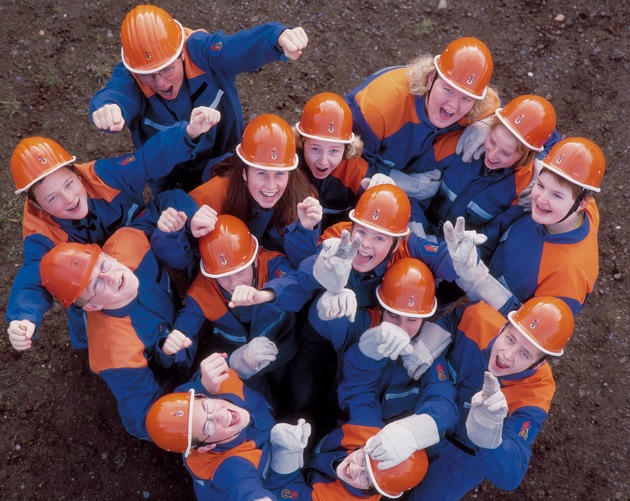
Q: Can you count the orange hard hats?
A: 14